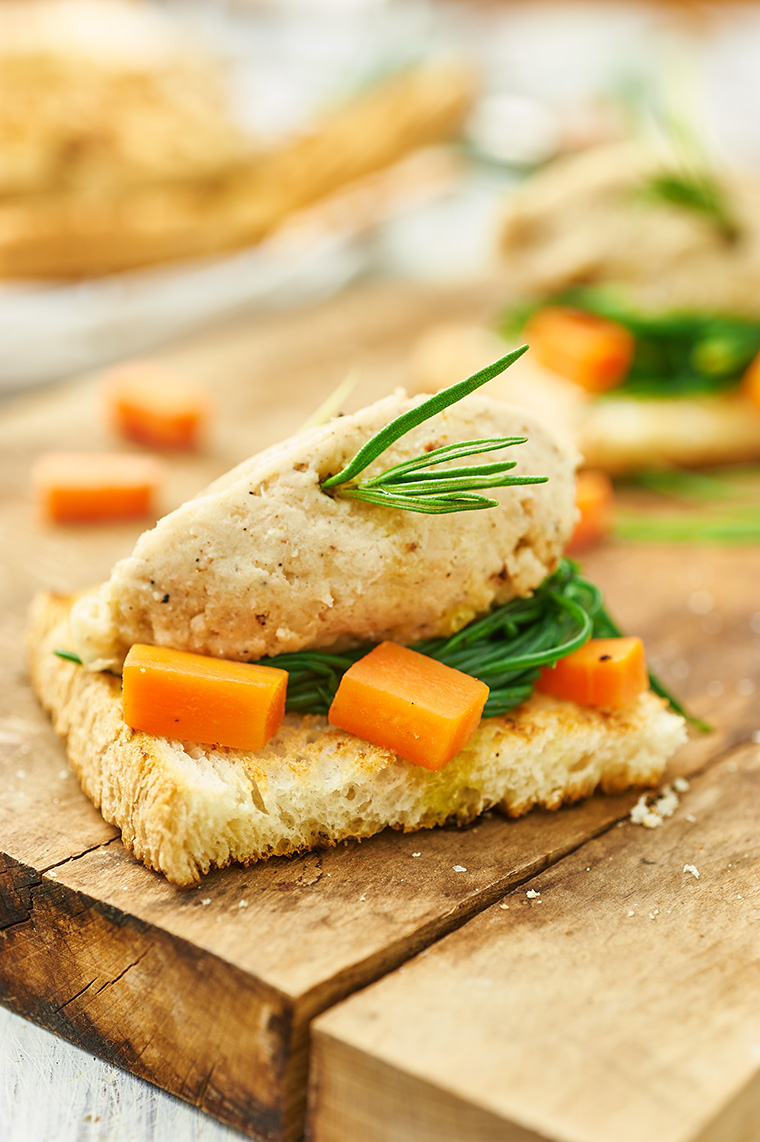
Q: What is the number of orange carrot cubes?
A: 8